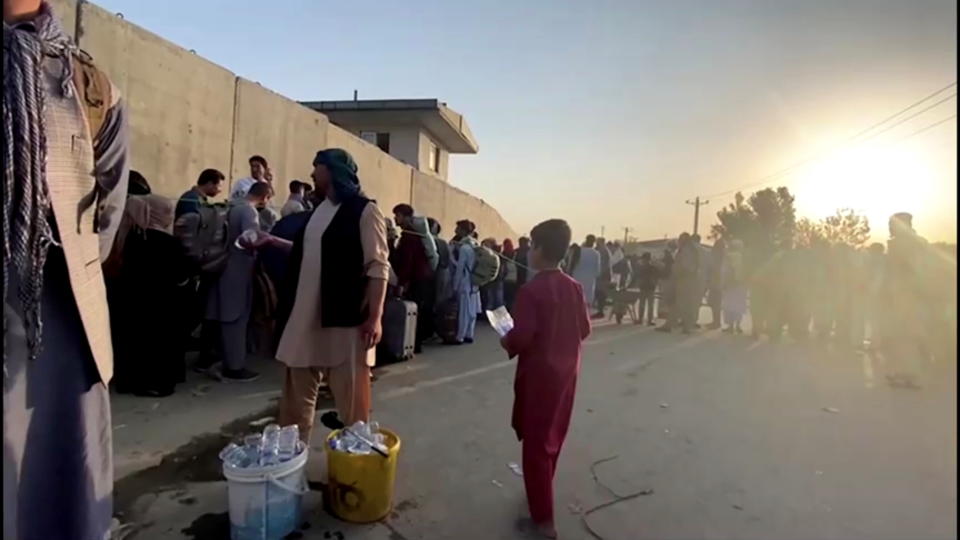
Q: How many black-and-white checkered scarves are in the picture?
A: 1